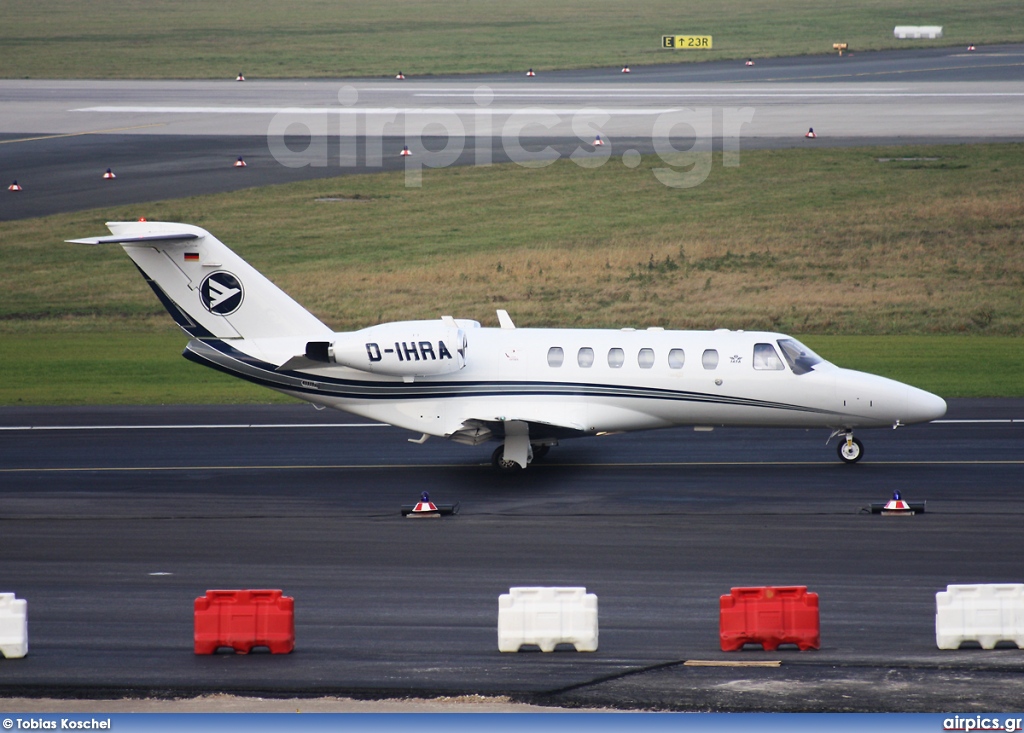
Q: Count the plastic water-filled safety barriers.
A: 5